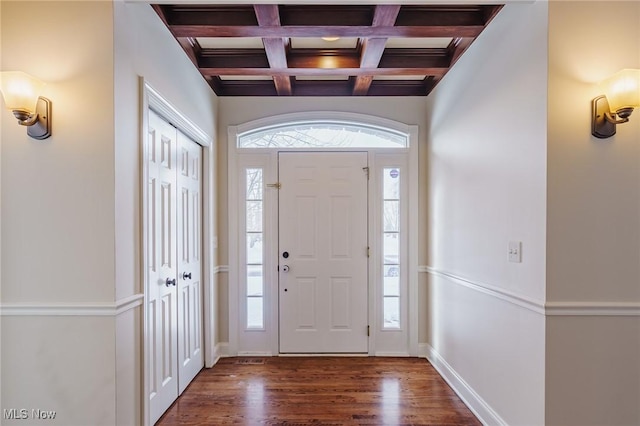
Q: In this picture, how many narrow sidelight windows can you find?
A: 2